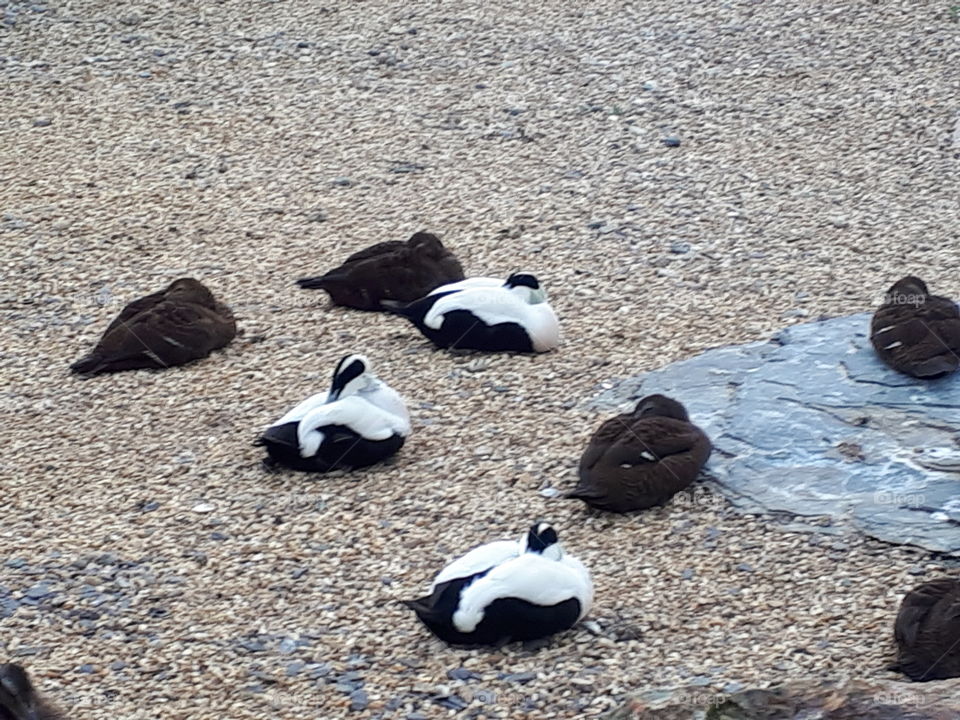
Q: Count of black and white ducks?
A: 3